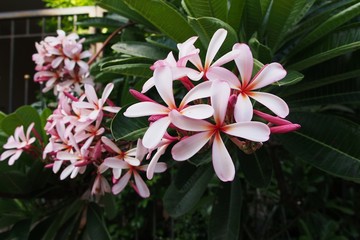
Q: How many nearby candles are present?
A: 0